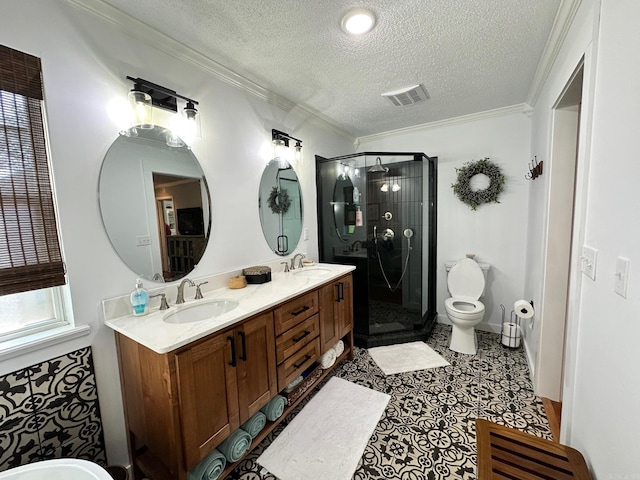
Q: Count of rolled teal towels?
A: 4